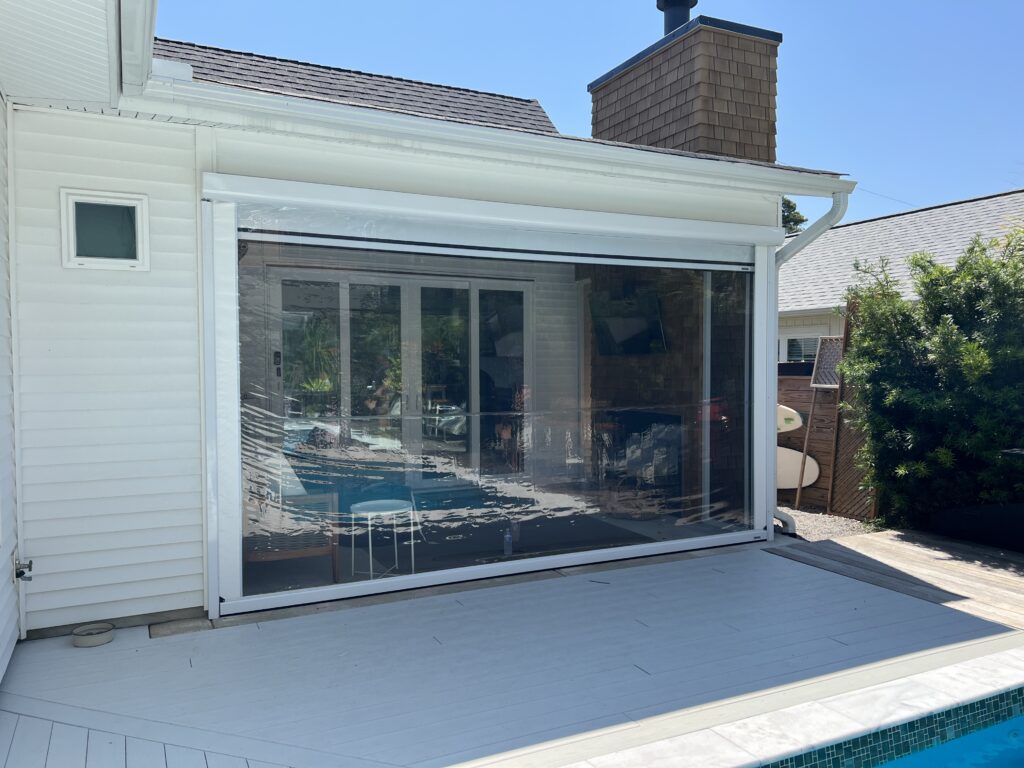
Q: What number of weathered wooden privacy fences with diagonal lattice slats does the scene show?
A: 1